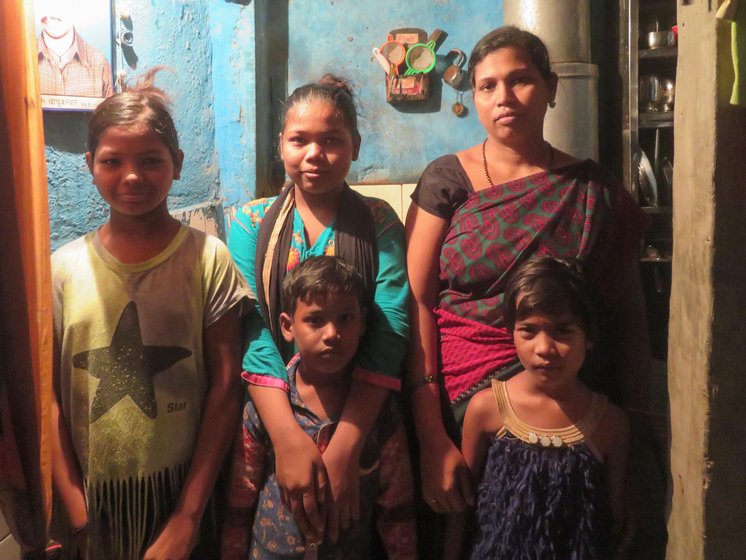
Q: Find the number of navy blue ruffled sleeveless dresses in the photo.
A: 1